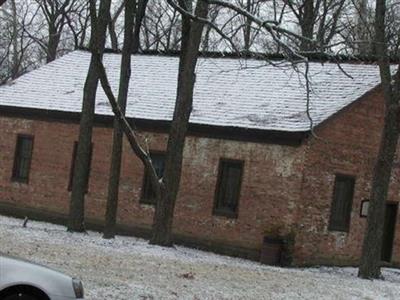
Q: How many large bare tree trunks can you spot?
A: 4